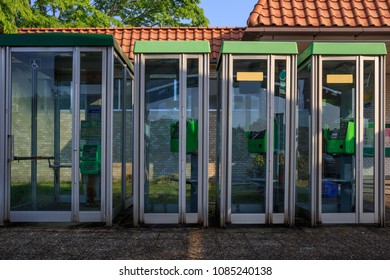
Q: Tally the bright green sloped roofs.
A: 3